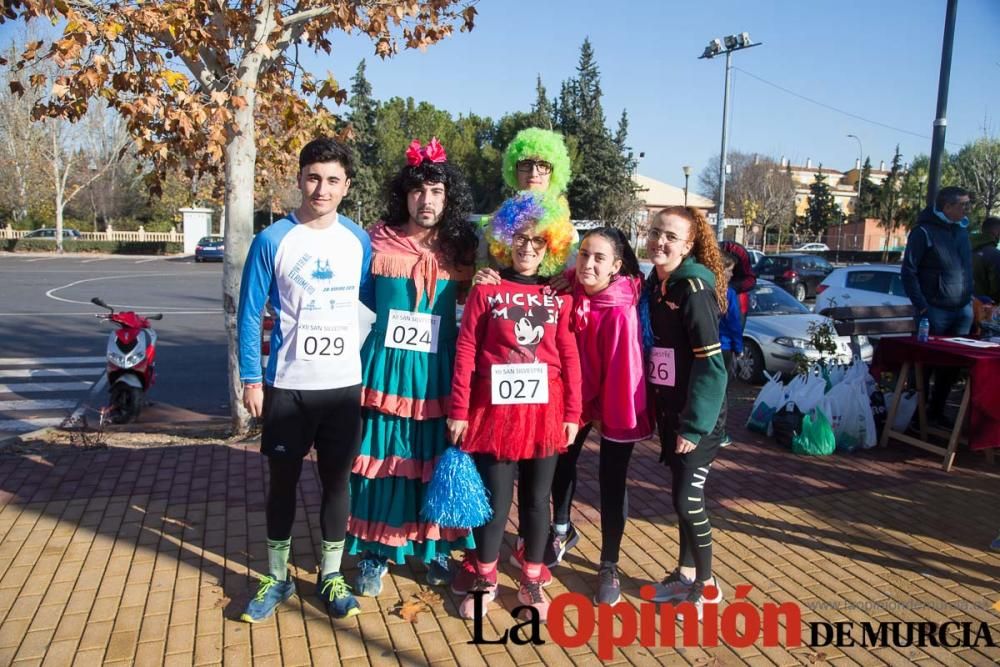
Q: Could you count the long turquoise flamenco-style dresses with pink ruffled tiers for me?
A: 1